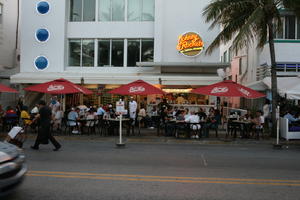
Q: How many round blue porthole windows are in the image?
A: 3